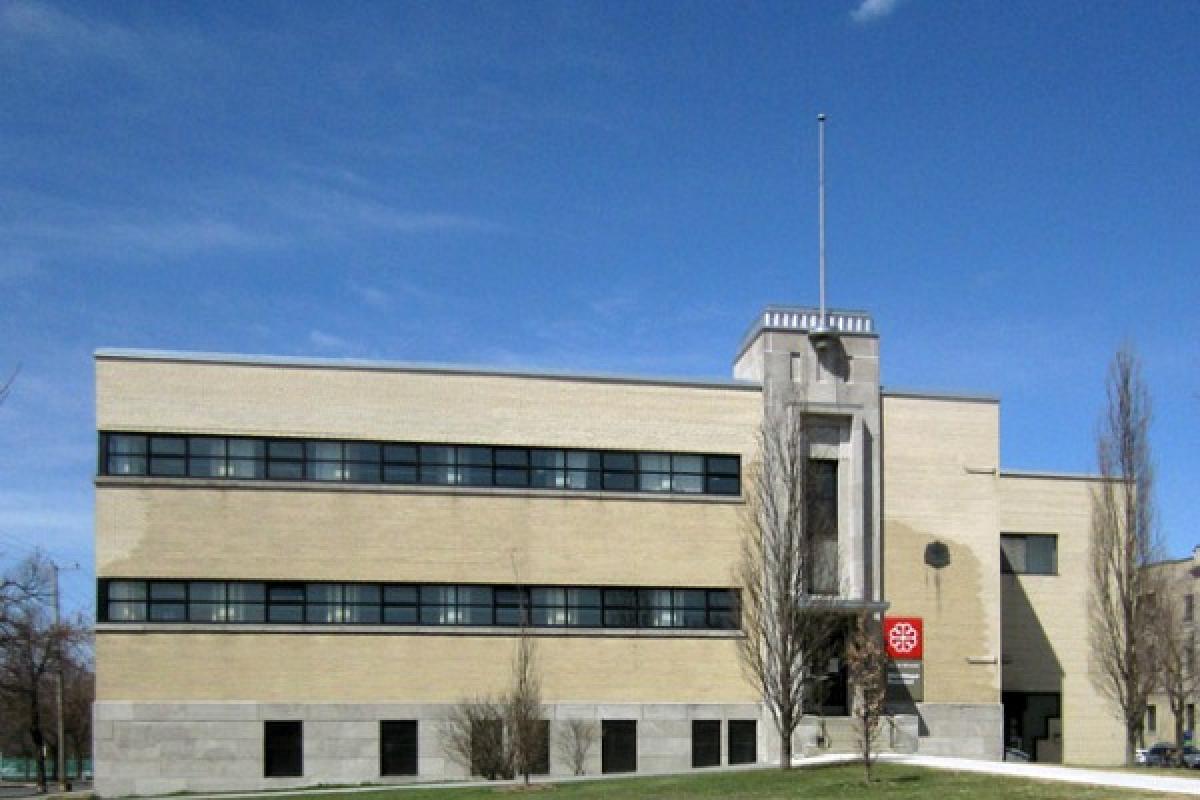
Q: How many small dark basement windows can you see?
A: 7